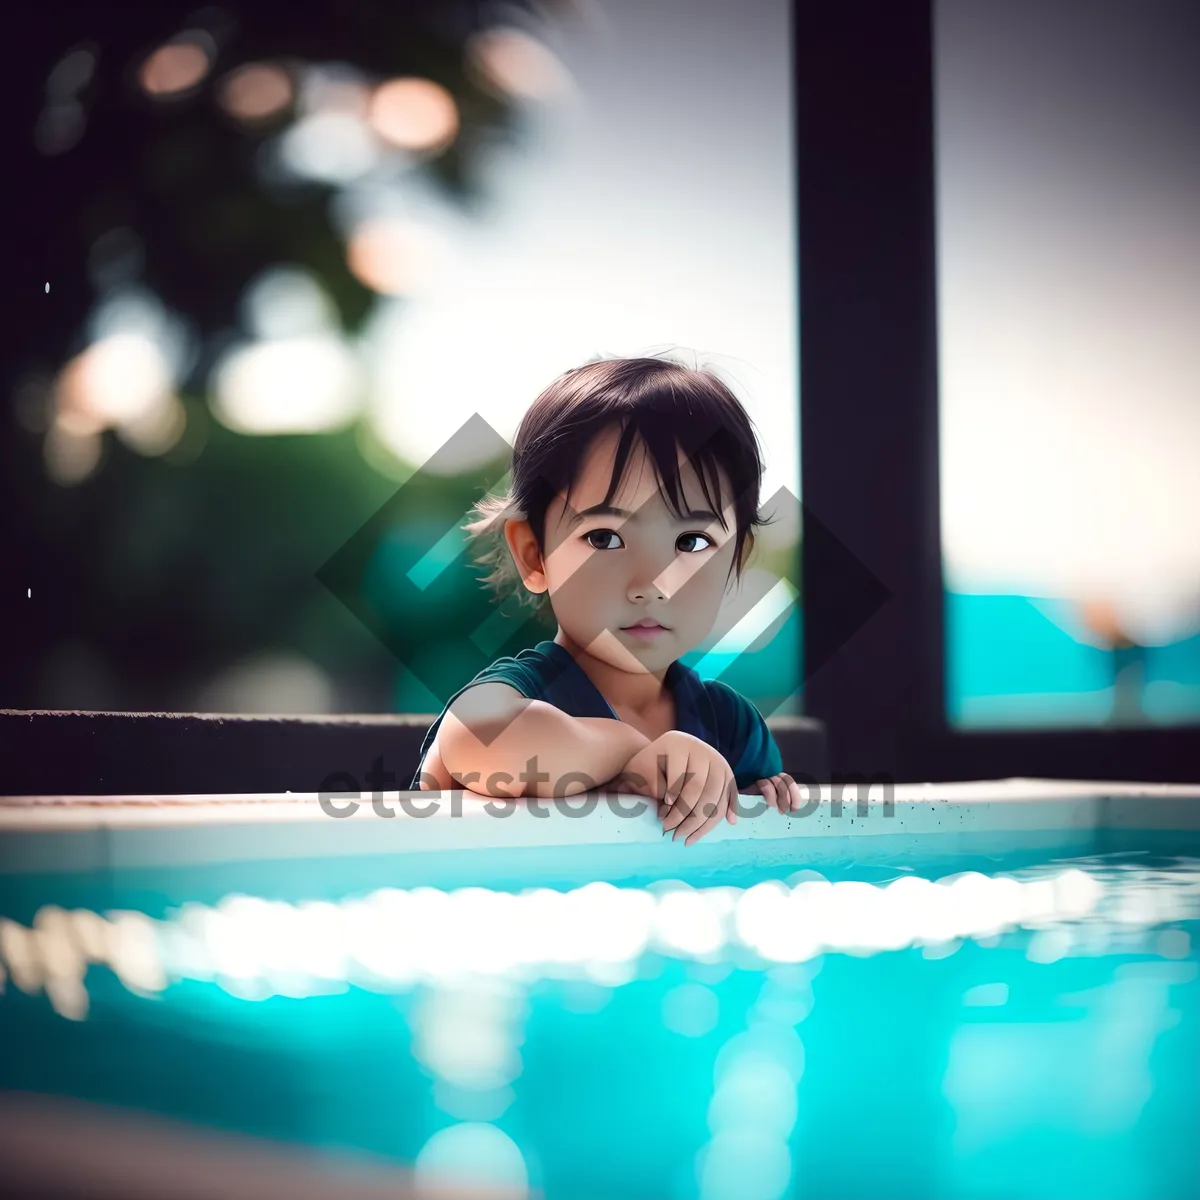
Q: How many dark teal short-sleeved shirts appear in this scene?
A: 1